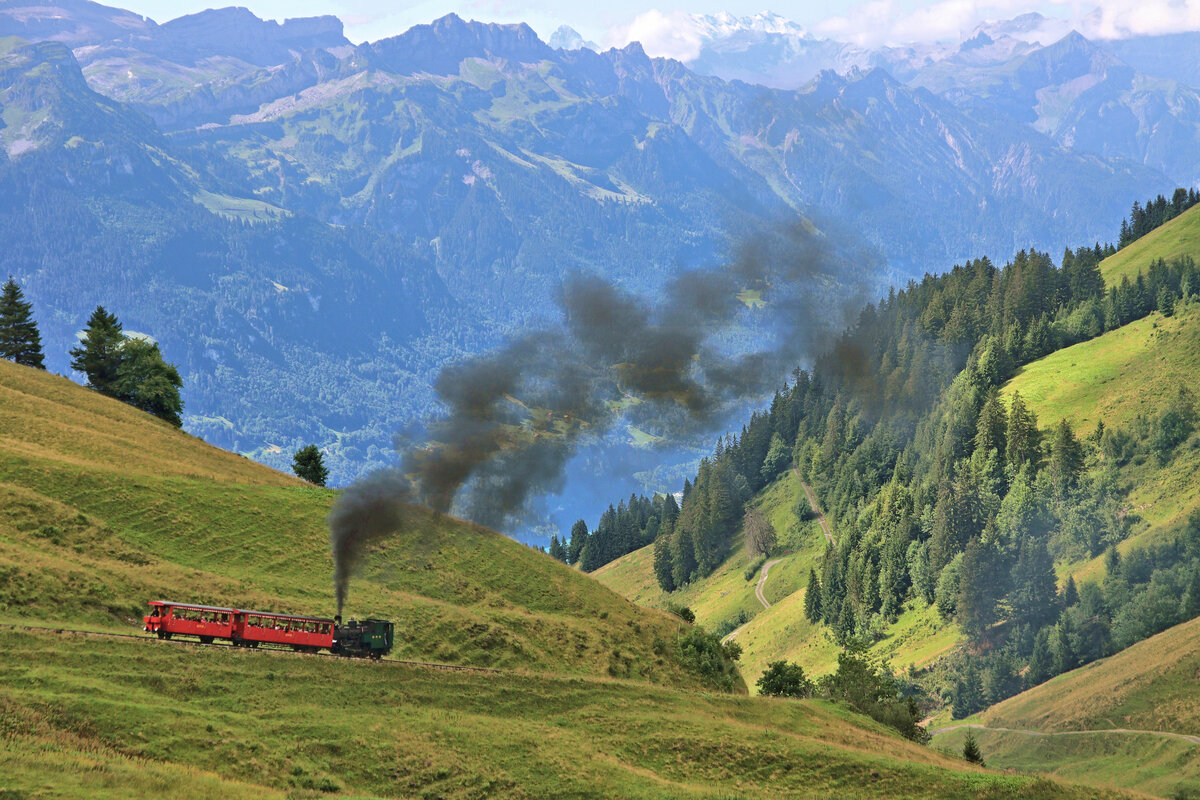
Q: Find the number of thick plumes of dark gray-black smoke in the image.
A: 1